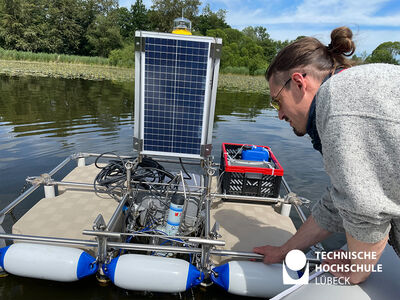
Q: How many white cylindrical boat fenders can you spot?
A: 3